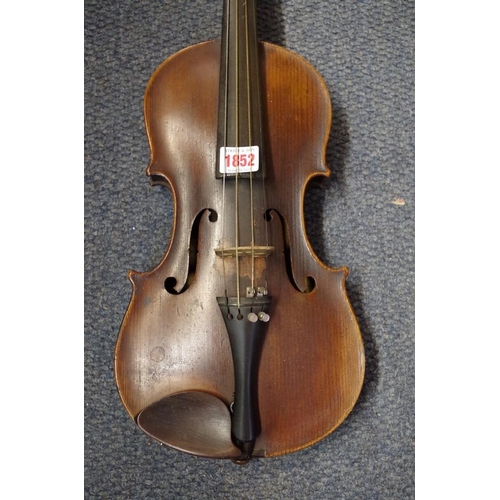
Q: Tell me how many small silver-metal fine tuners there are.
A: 2